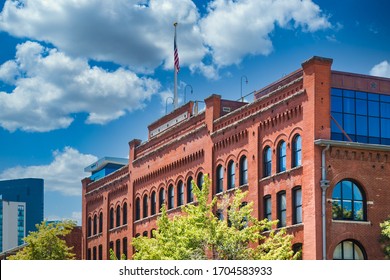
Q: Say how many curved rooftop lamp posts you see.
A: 3